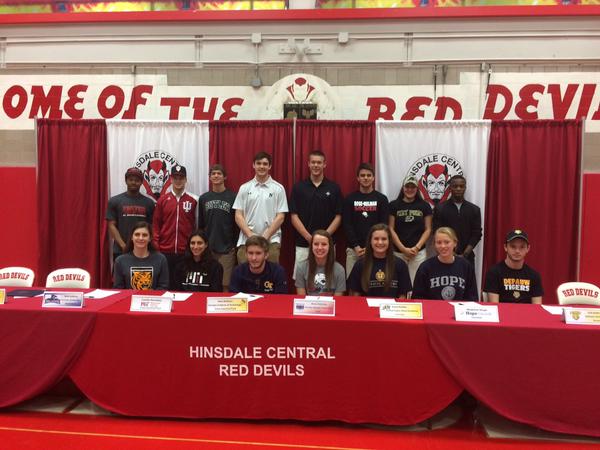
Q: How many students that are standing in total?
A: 8